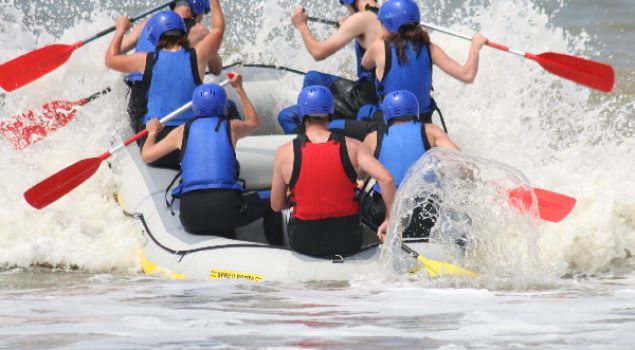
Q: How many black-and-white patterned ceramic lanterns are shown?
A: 0